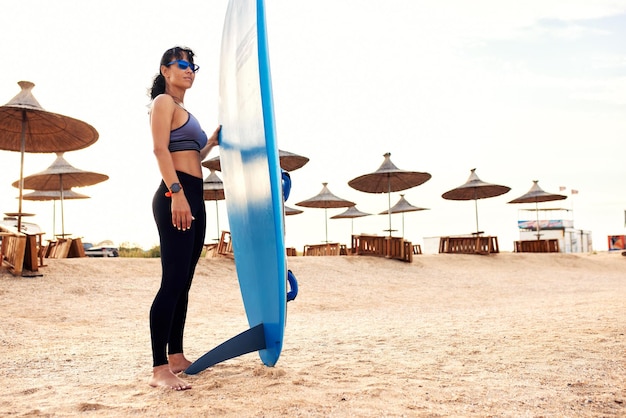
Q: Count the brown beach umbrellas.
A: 12